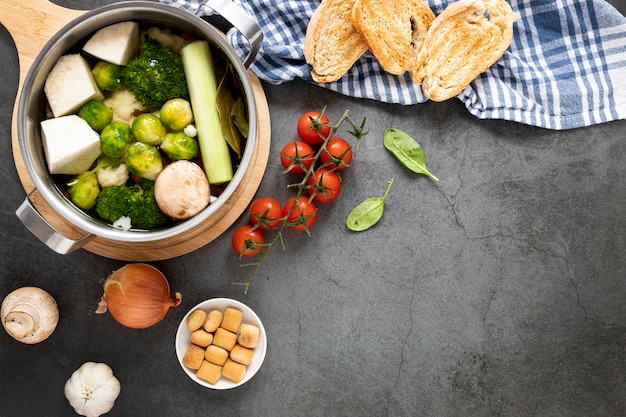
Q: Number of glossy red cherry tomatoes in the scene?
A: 7